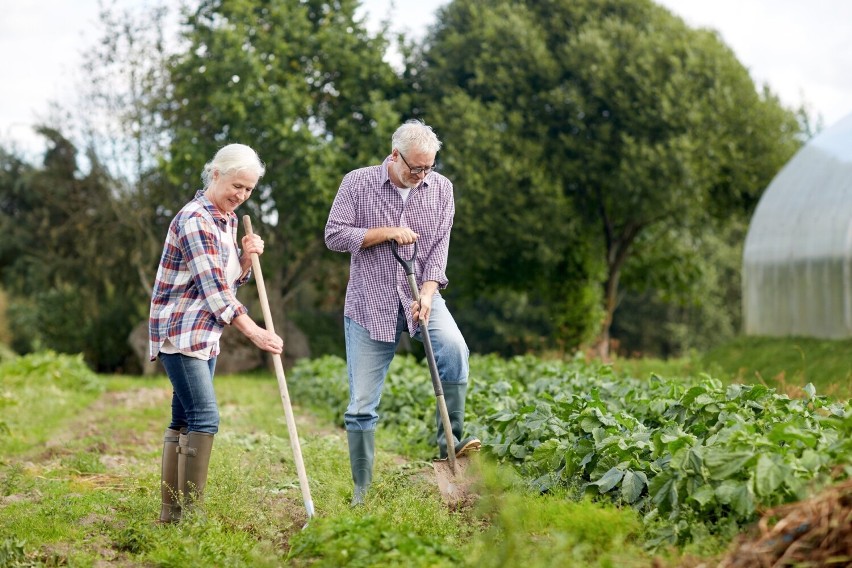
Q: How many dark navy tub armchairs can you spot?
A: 0